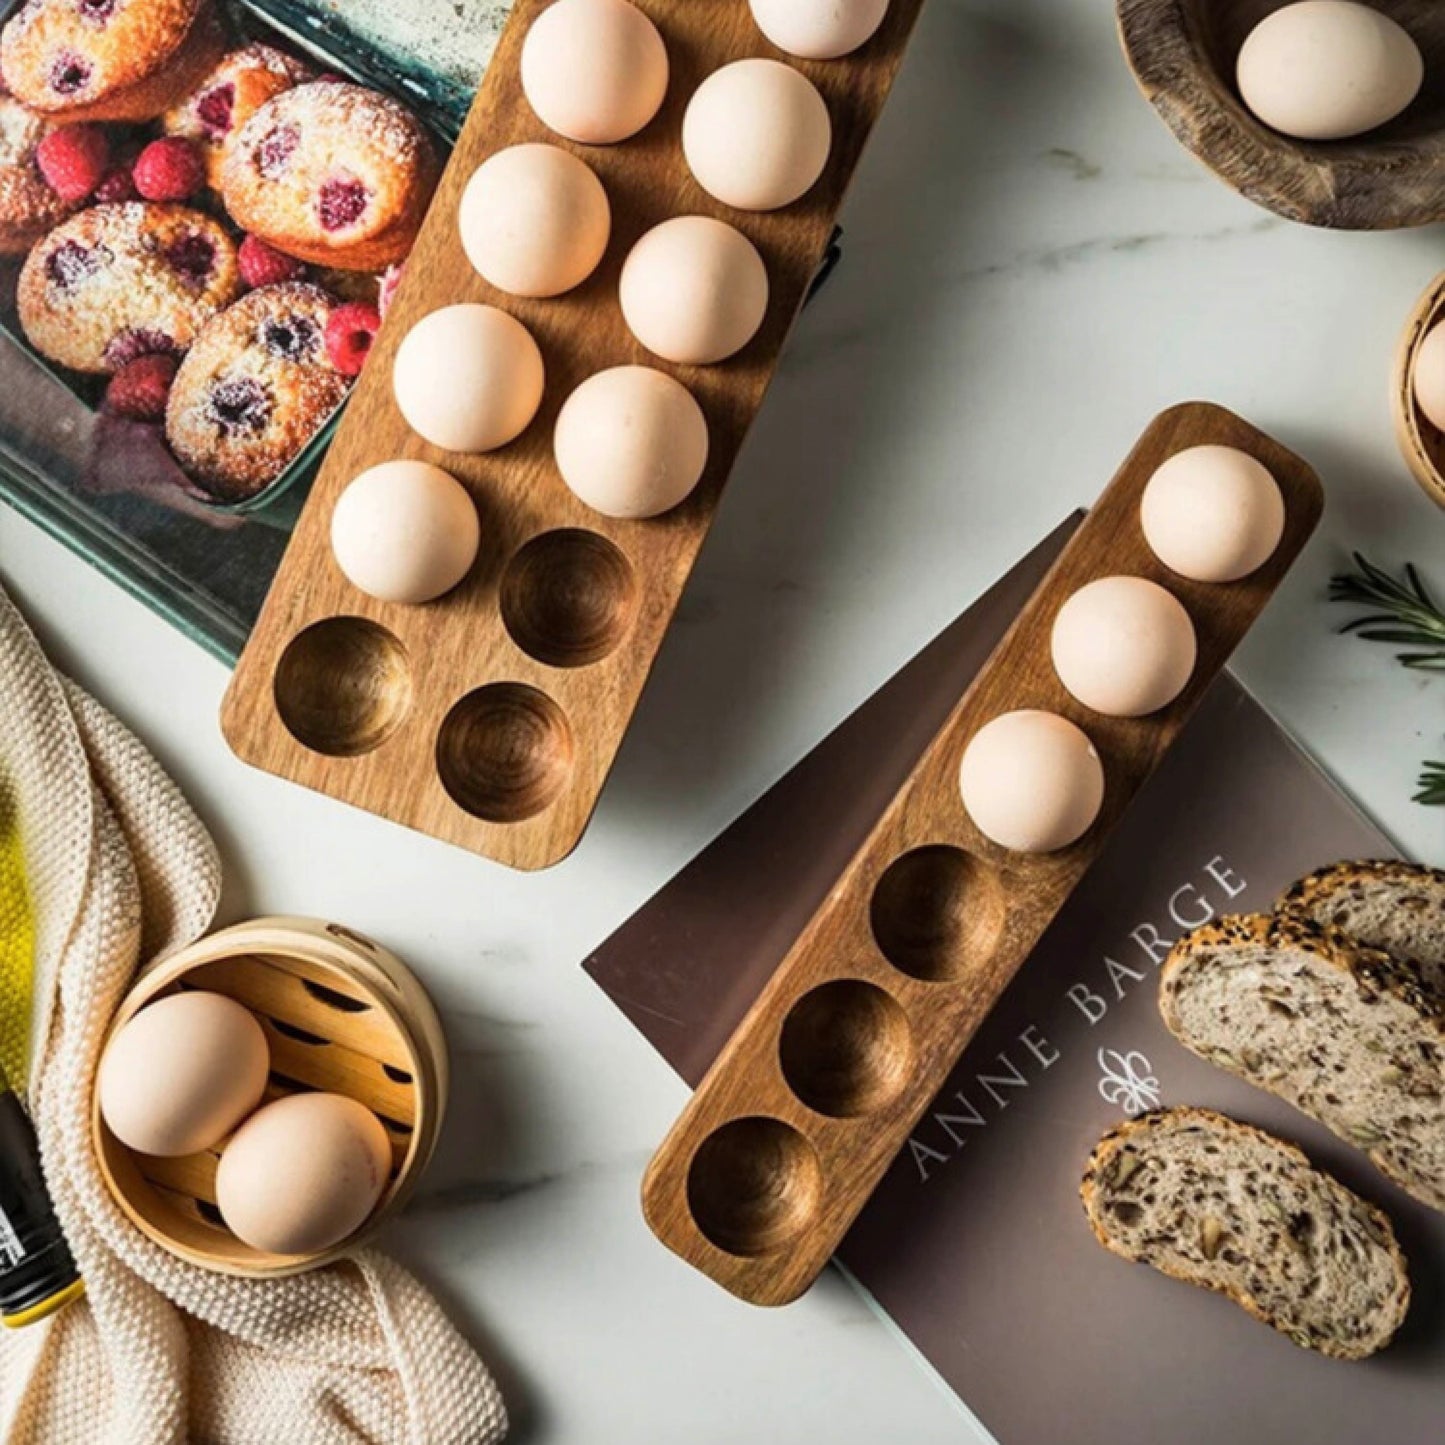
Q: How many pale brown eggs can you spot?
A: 15